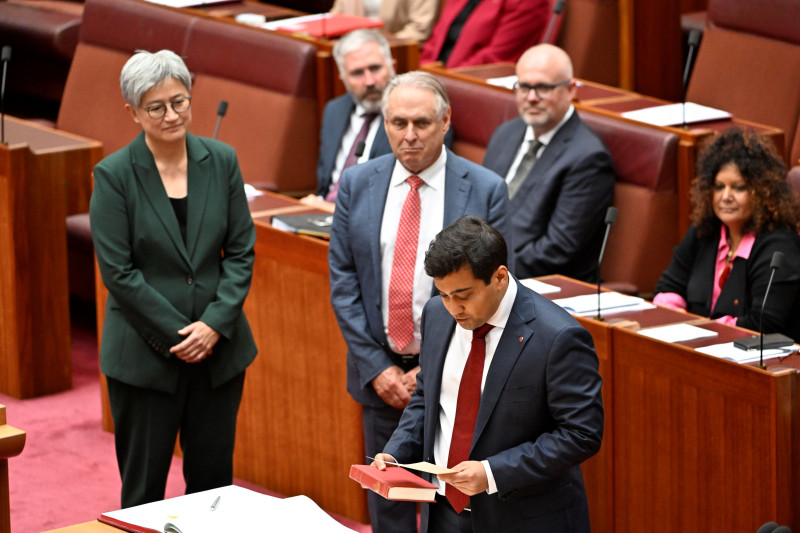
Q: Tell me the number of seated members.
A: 5